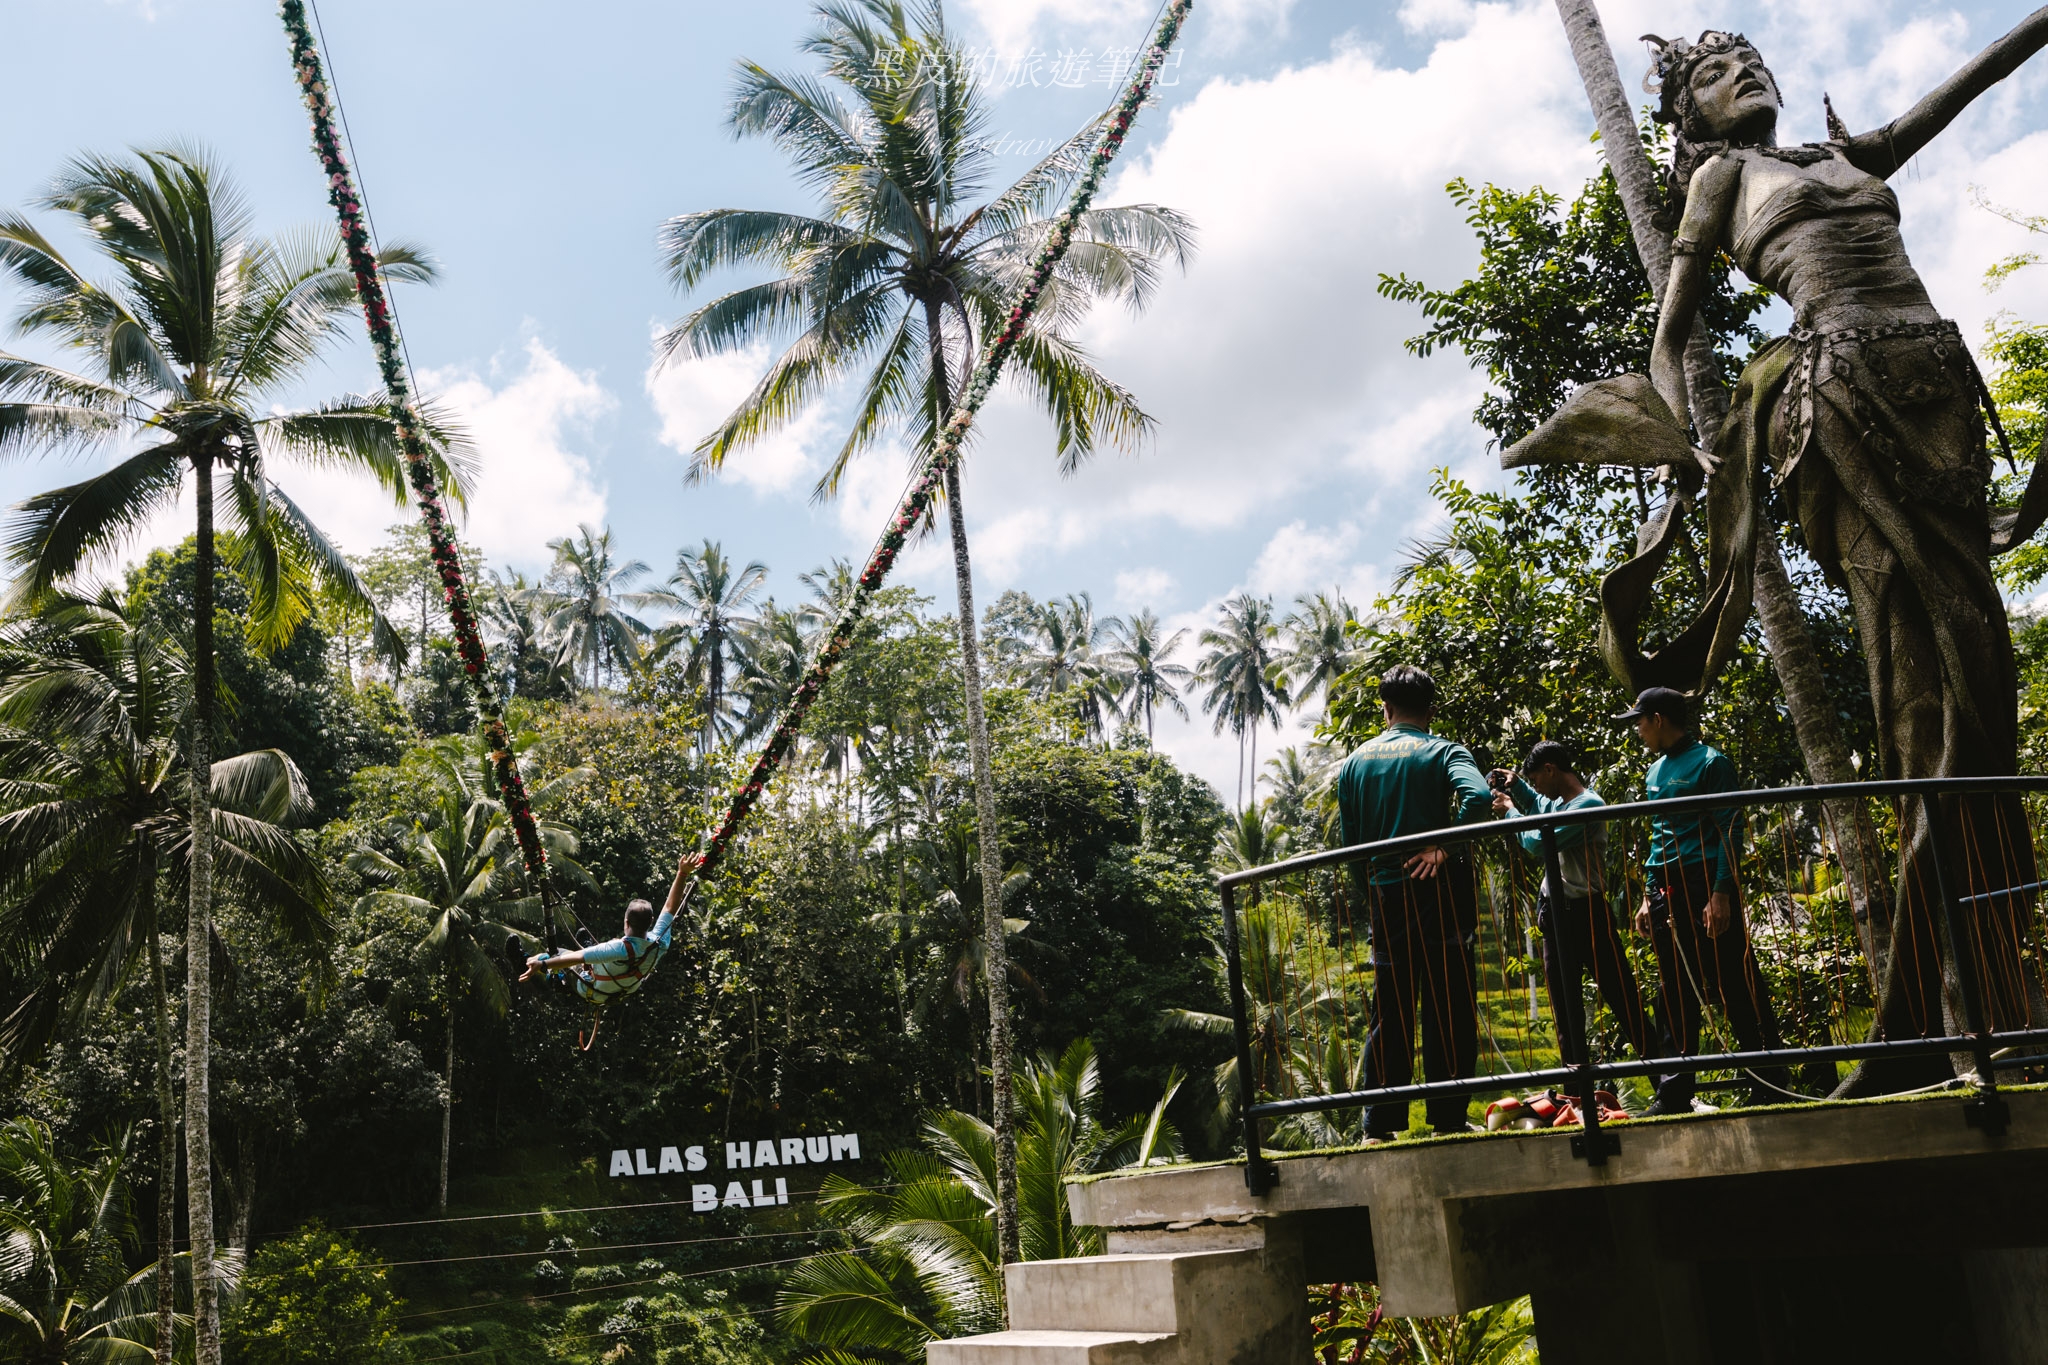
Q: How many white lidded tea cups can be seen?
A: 0